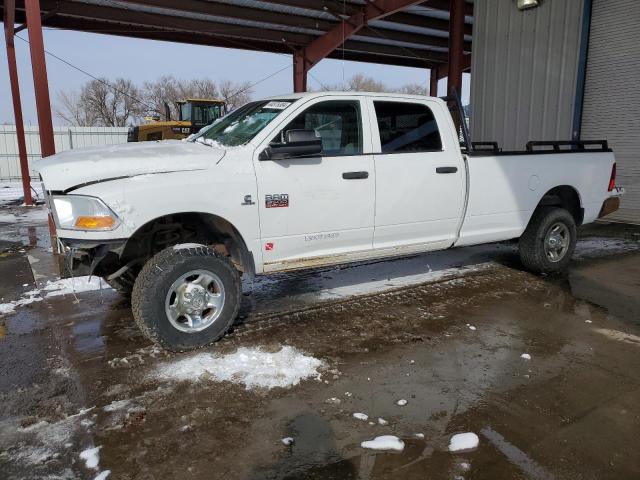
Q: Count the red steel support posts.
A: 5